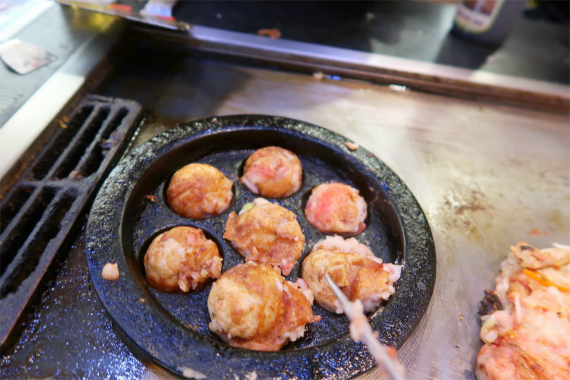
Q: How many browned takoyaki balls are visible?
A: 7